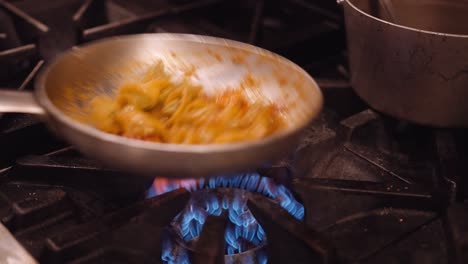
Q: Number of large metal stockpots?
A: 1